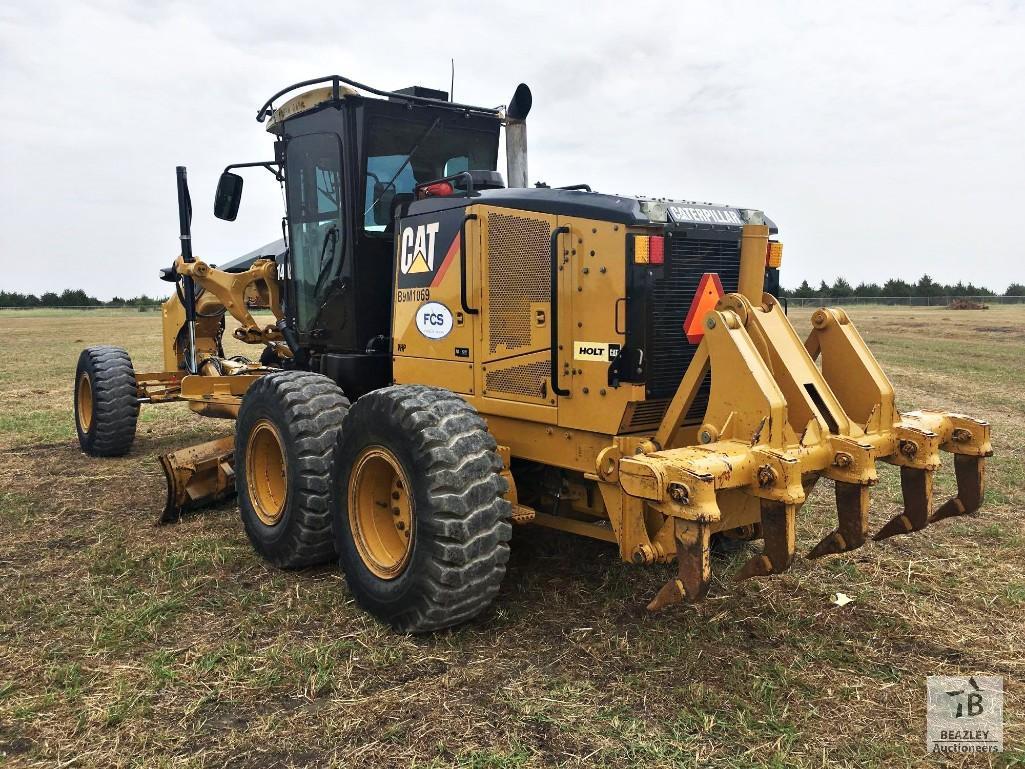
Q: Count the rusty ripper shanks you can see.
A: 5